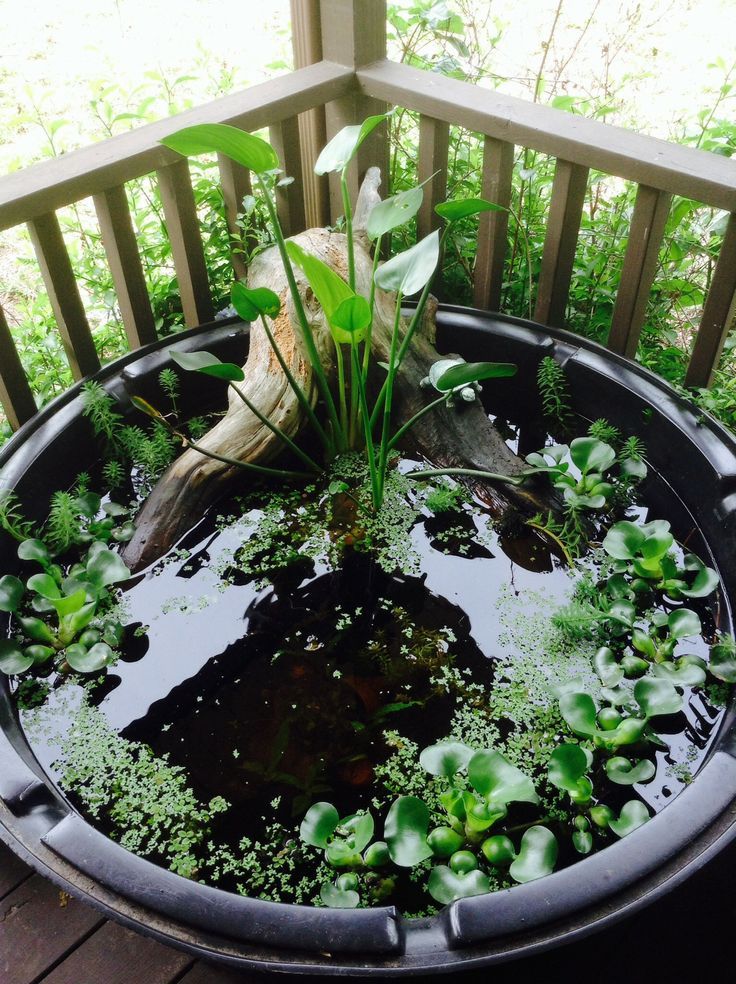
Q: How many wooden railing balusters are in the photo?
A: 11